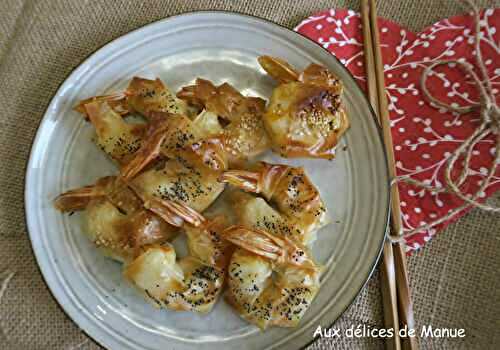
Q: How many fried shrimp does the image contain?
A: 8